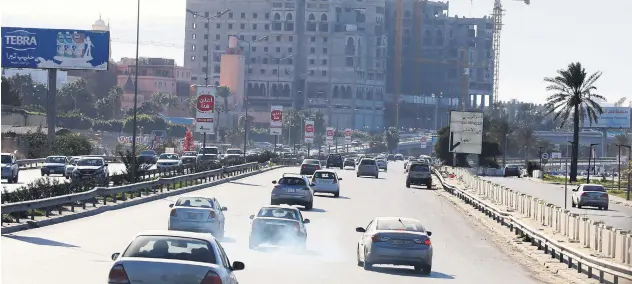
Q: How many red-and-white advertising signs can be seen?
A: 5